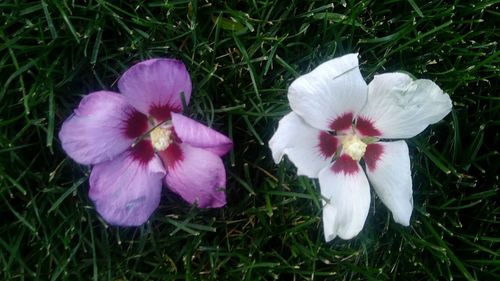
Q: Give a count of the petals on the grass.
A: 10